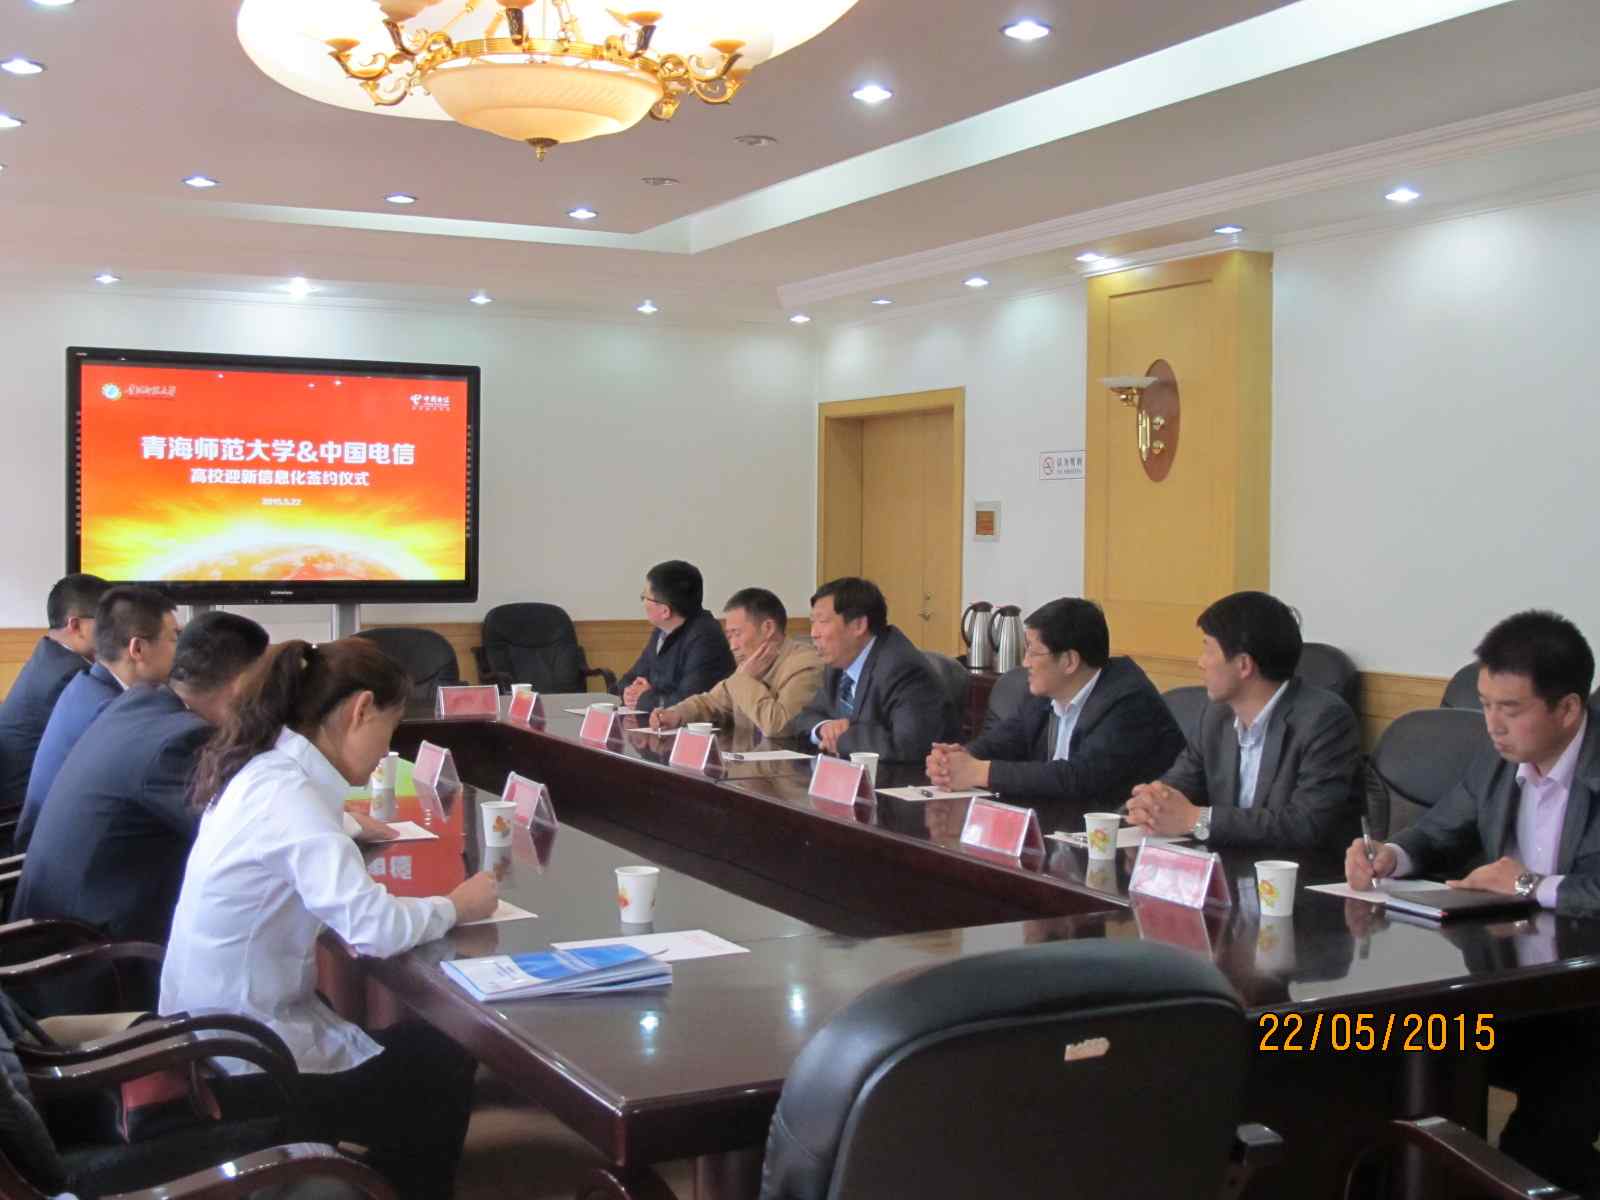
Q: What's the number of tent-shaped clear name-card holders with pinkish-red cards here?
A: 9